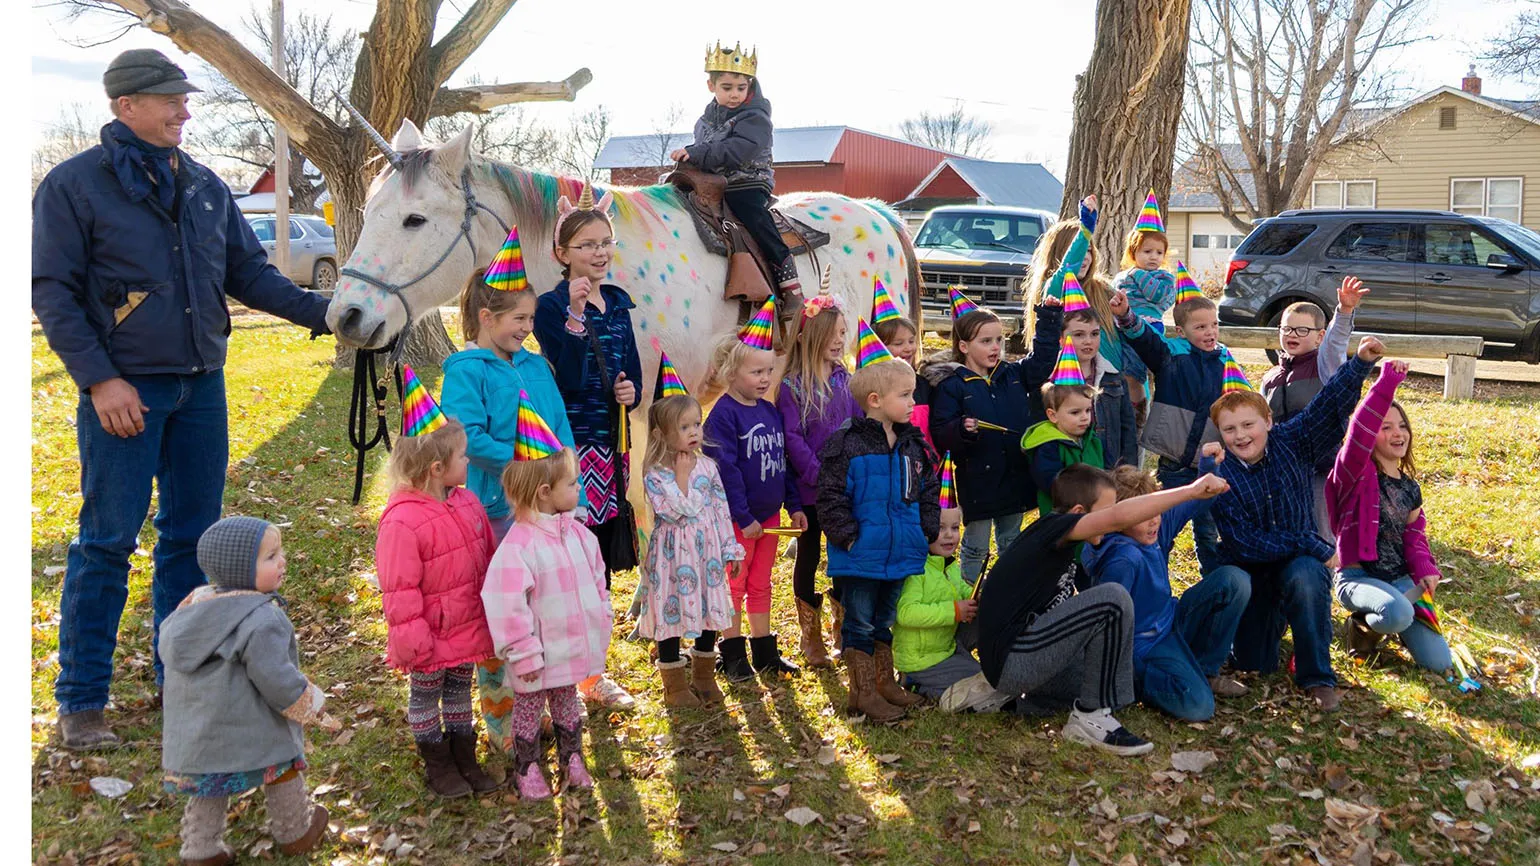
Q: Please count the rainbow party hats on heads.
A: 14